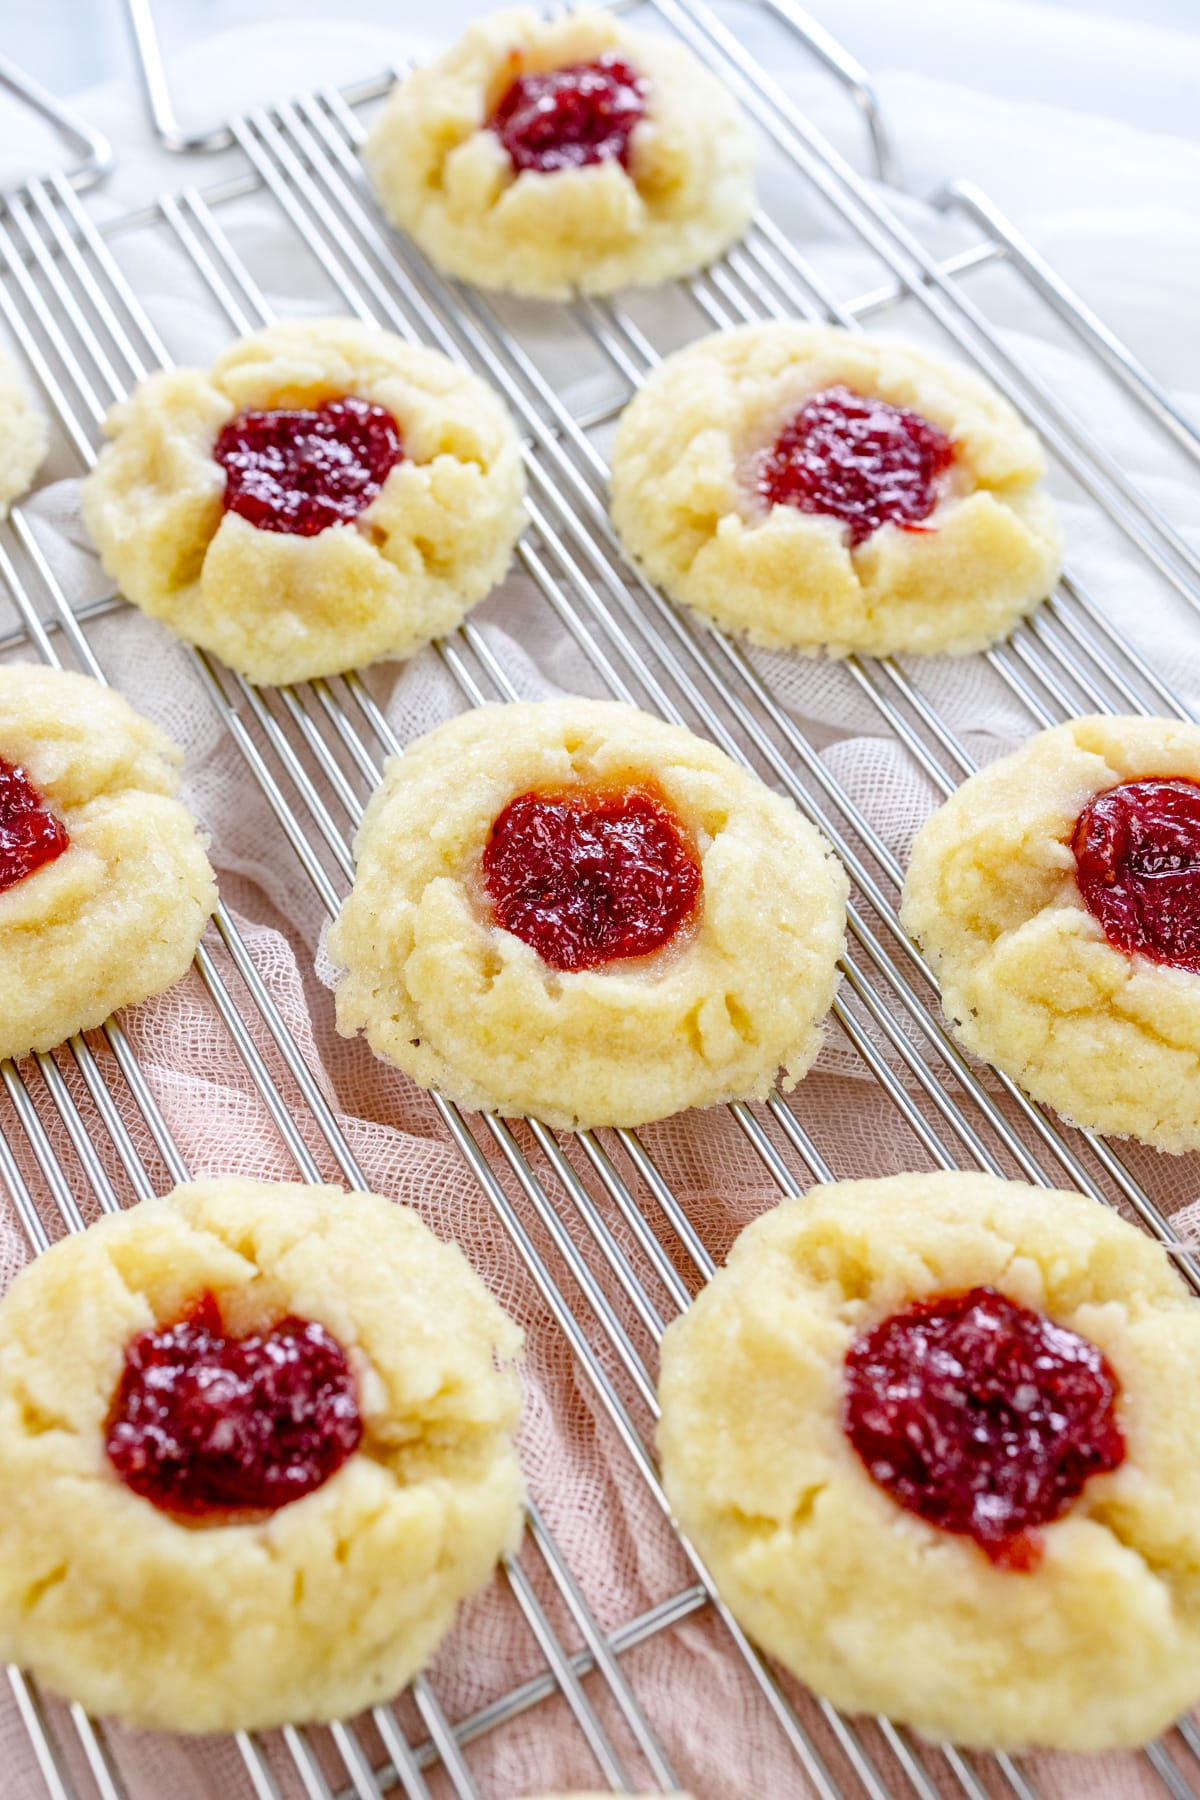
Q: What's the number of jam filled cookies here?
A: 8